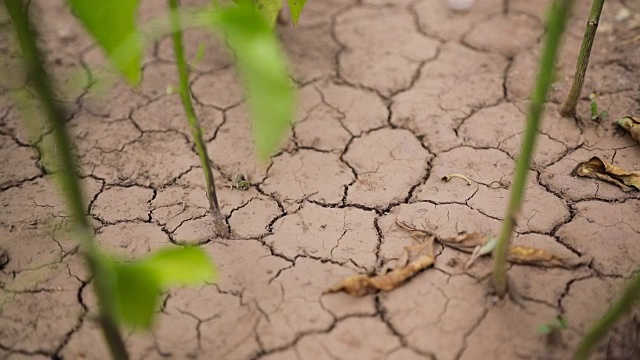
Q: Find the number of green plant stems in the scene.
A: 5